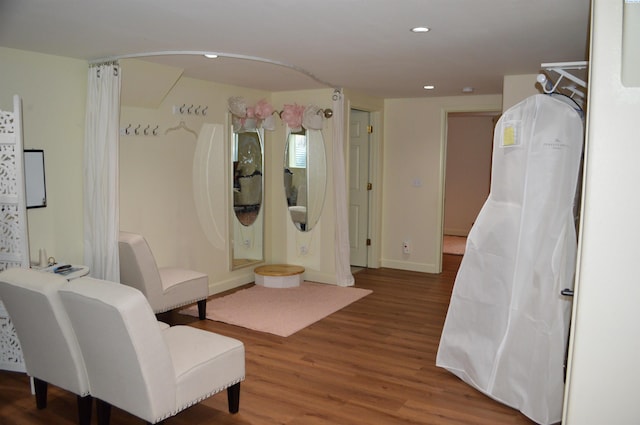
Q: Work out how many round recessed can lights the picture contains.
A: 3